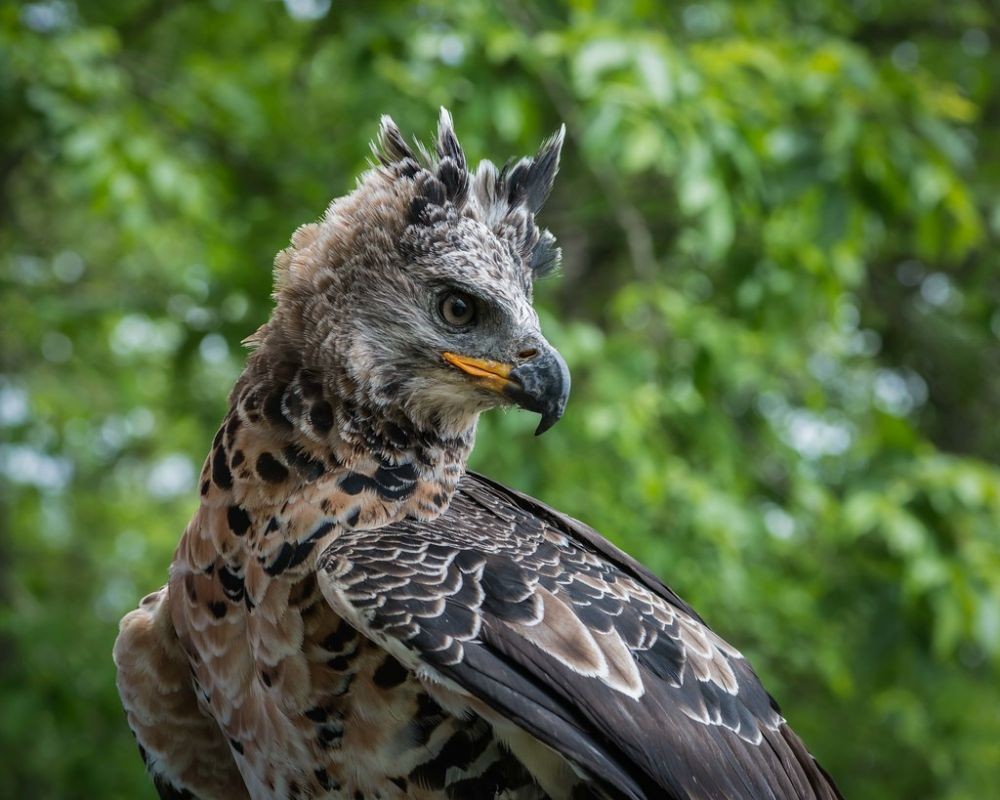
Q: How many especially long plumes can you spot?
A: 3